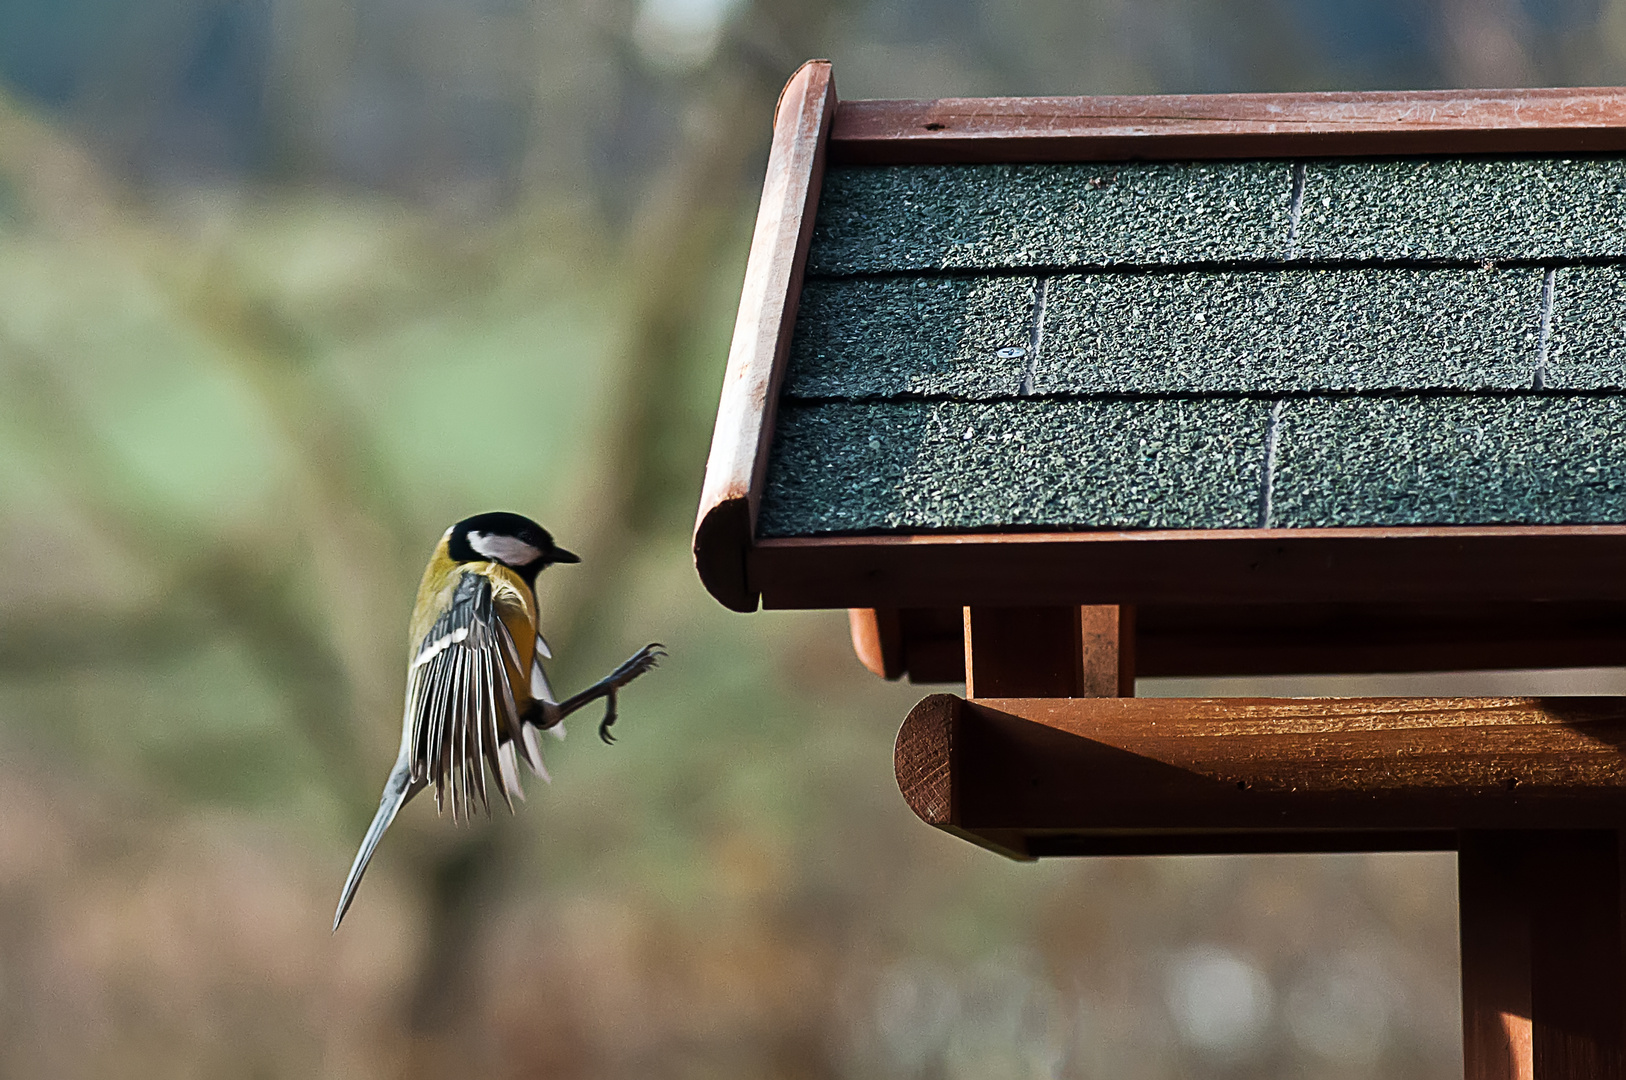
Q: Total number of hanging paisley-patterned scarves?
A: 0